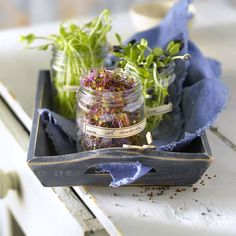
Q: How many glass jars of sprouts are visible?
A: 3